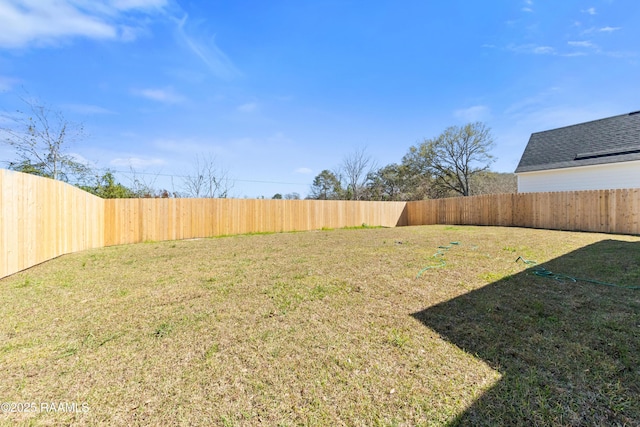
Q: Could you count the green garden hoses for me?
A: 2